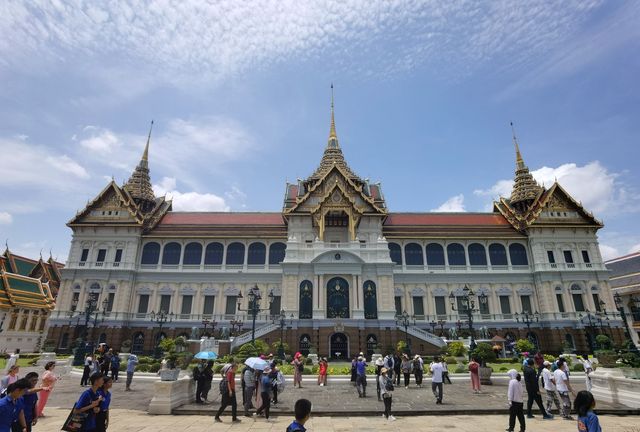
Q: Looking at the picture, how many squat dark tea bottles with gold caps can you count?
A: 0